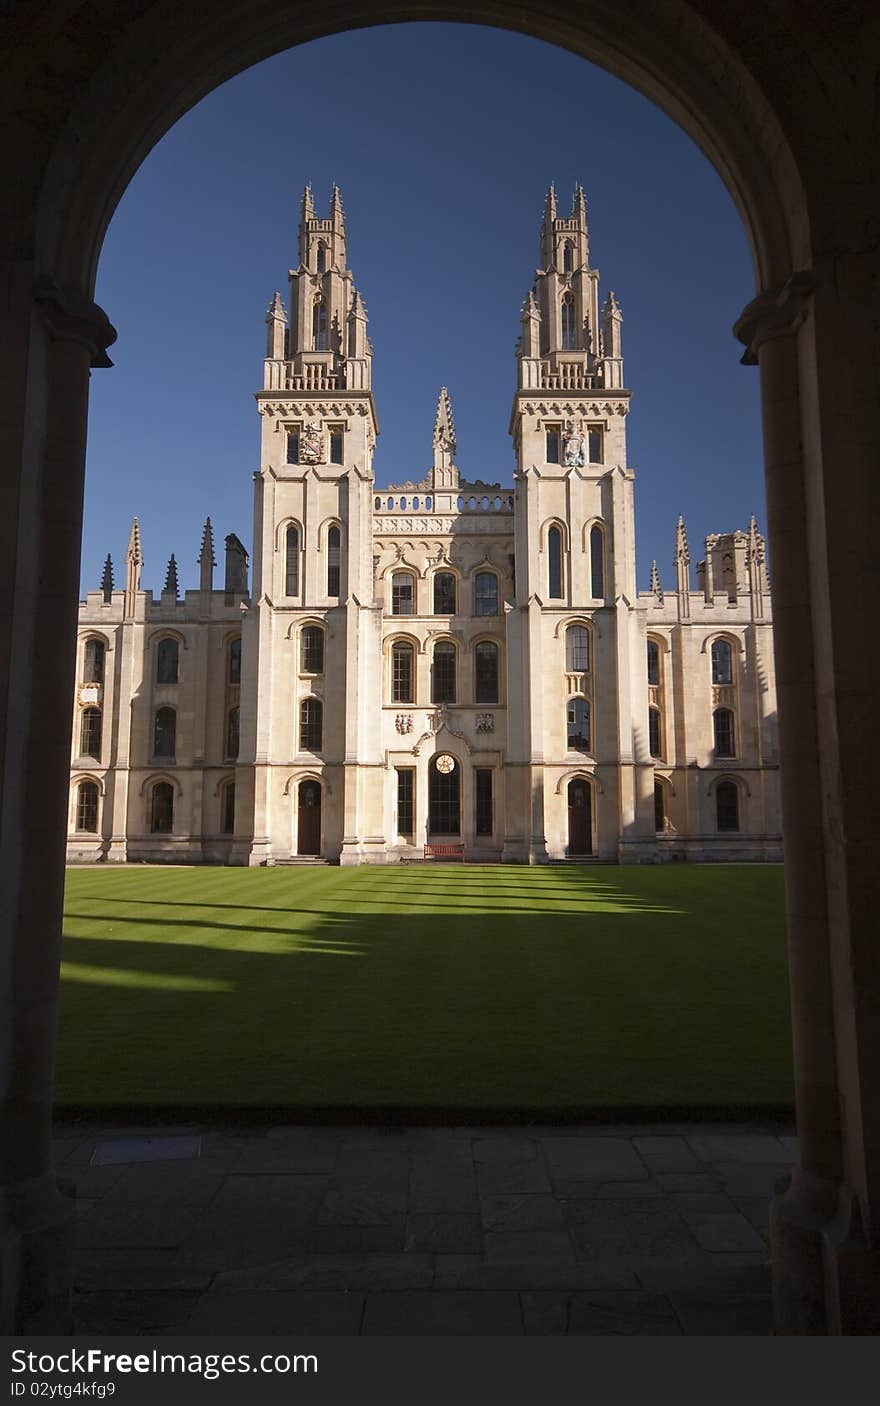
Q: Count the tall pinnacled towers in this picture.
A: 2